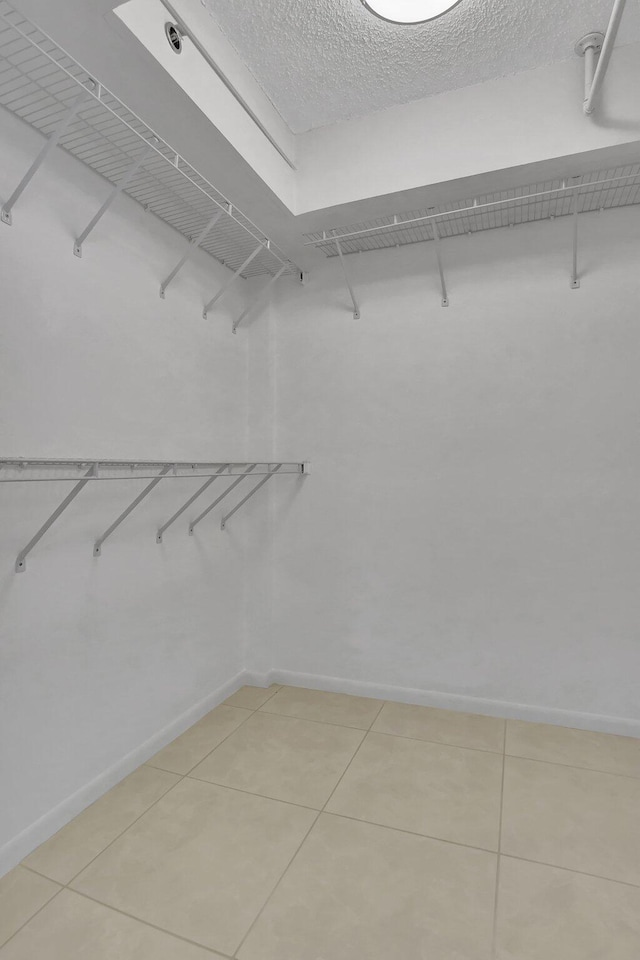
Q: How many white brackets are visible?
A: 13